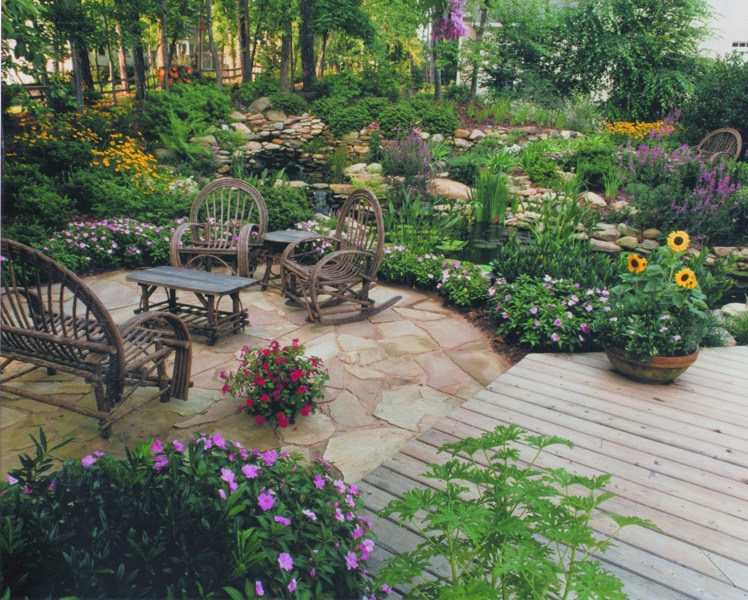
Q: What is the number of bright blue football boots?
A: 0